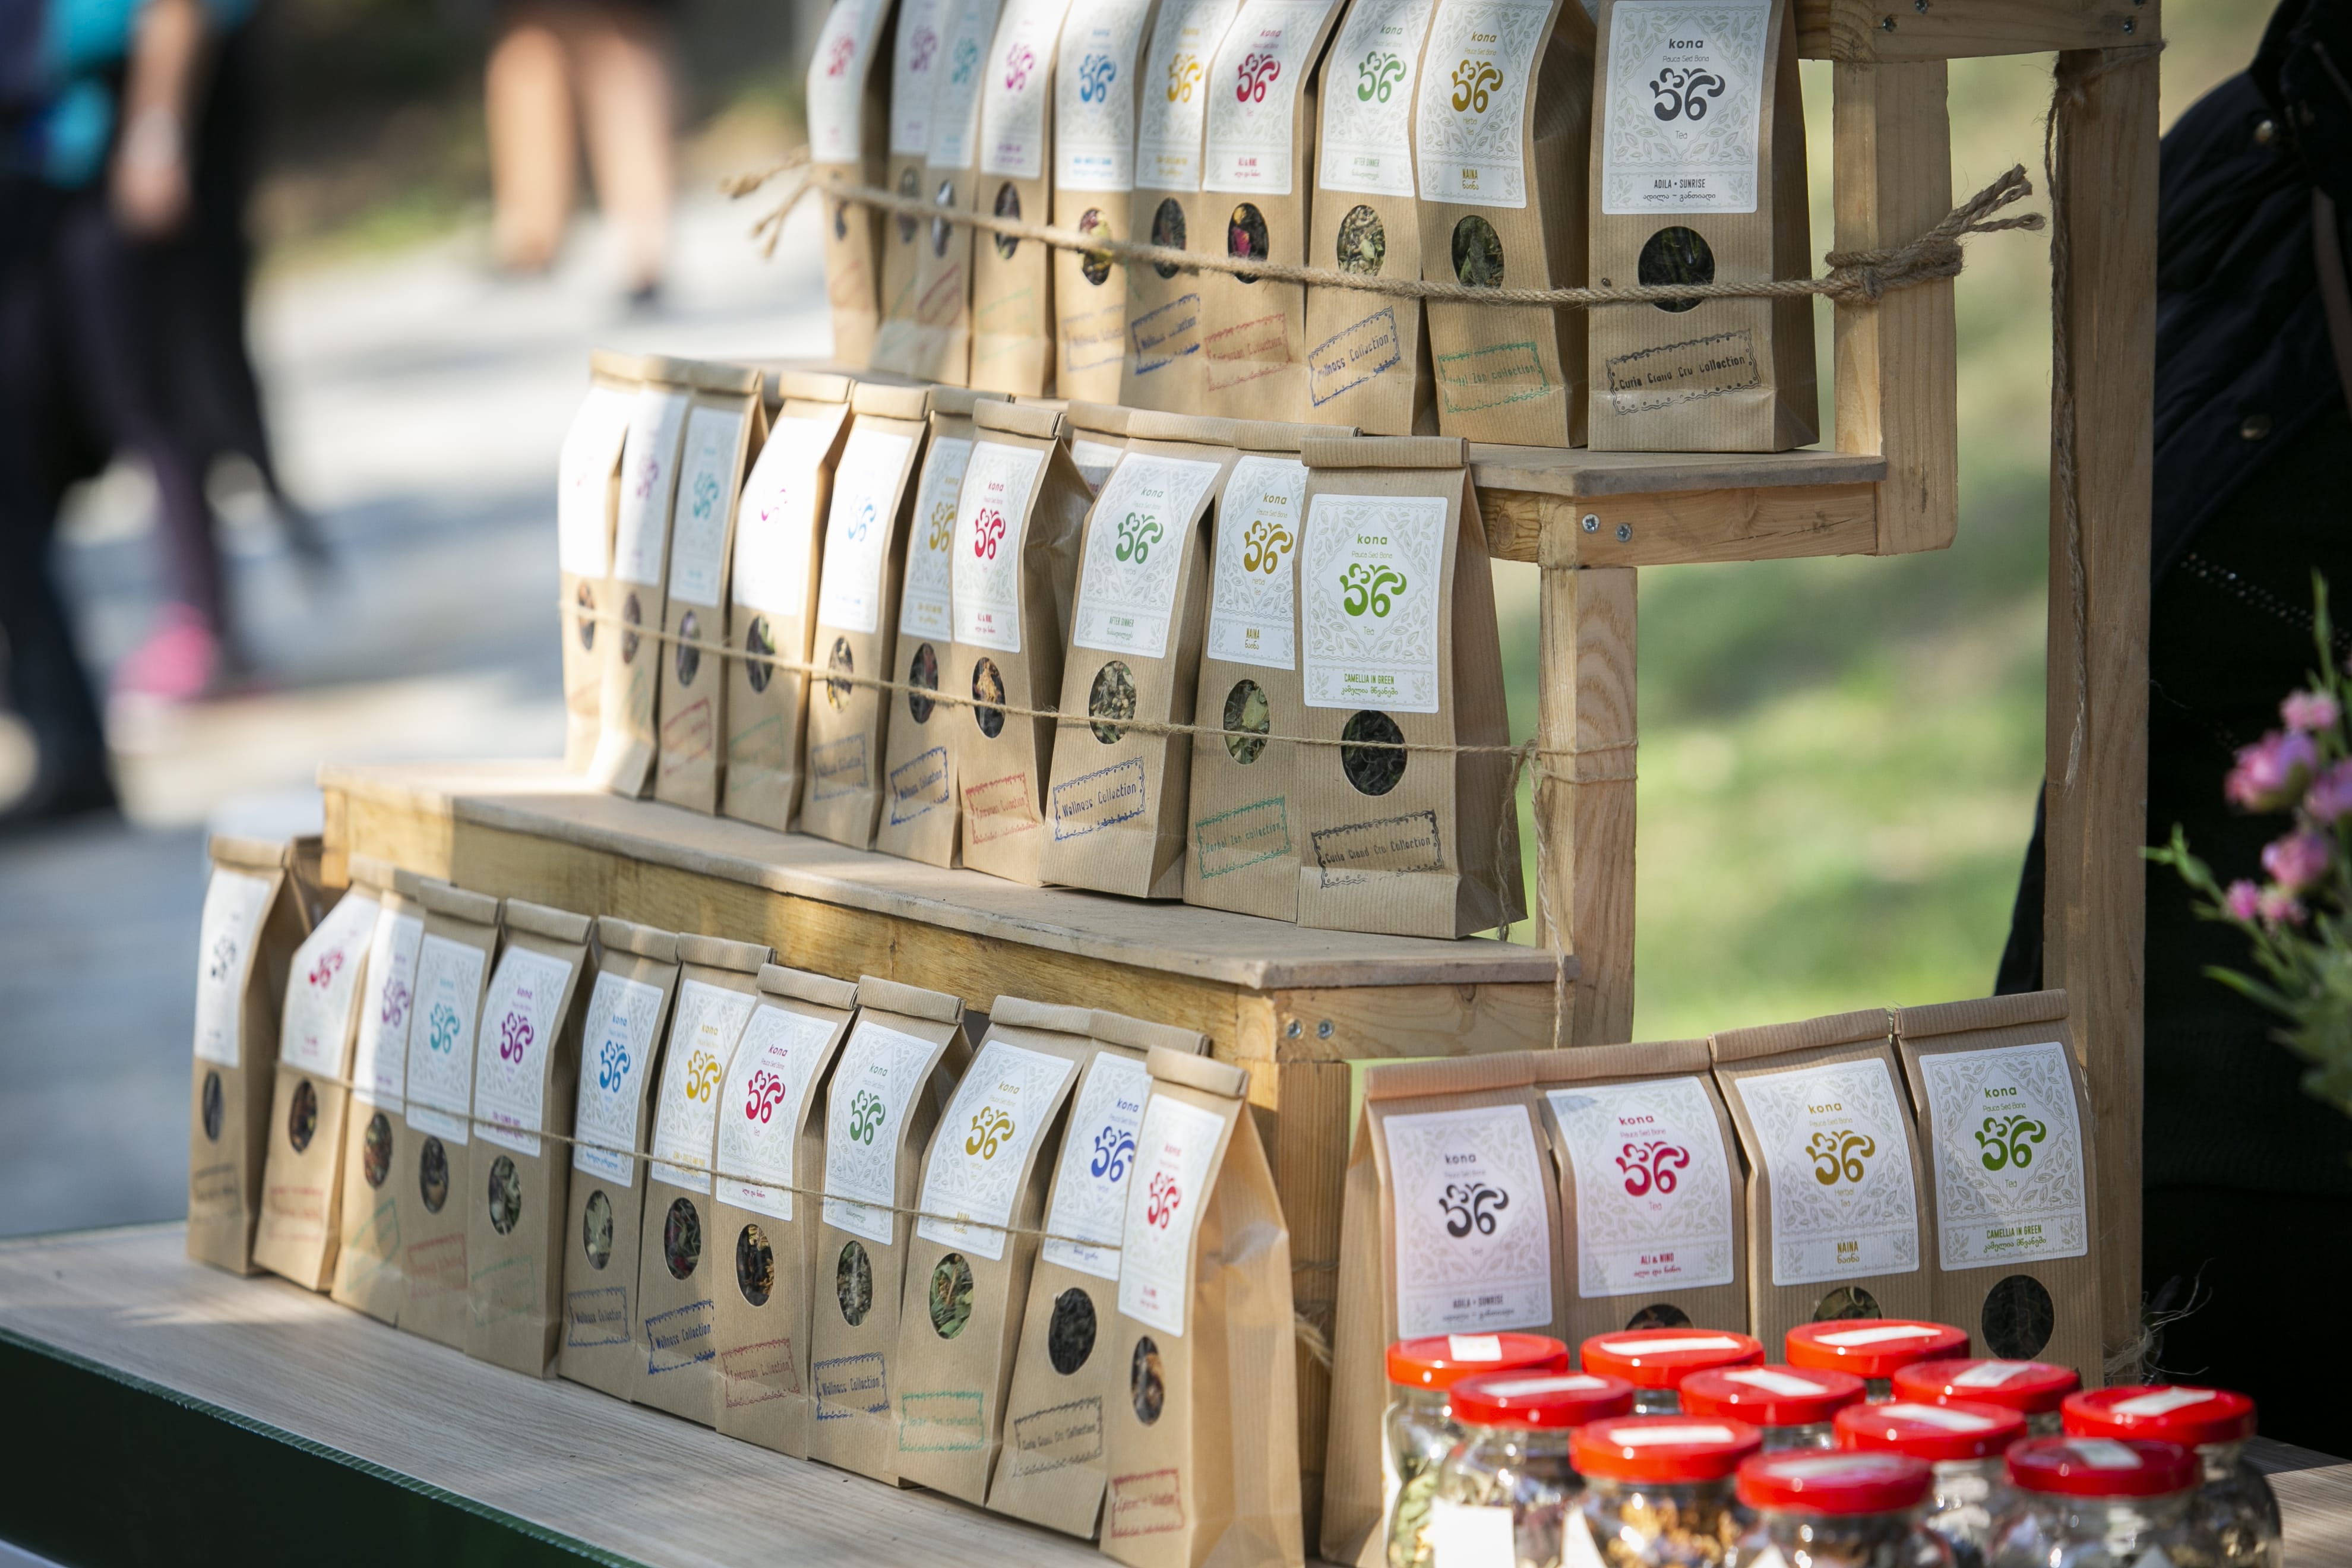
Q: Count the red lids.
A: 11